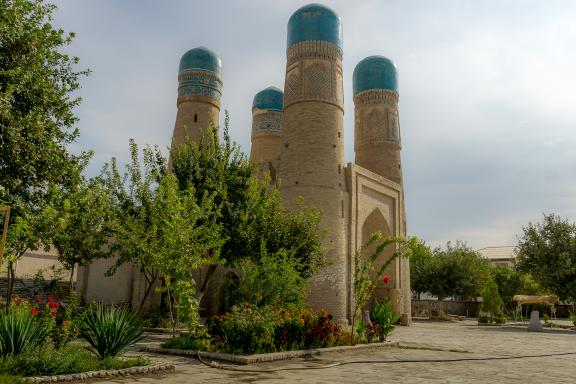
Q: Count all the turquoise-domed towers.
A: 4